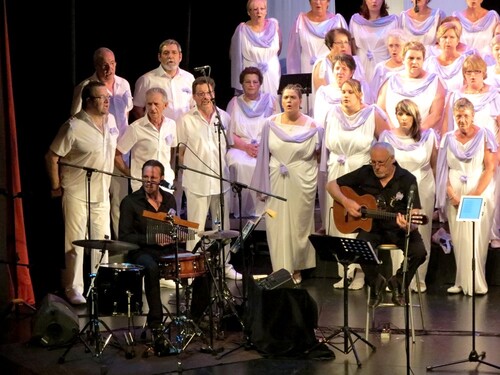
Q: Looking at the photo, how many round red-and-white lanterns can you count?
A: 0